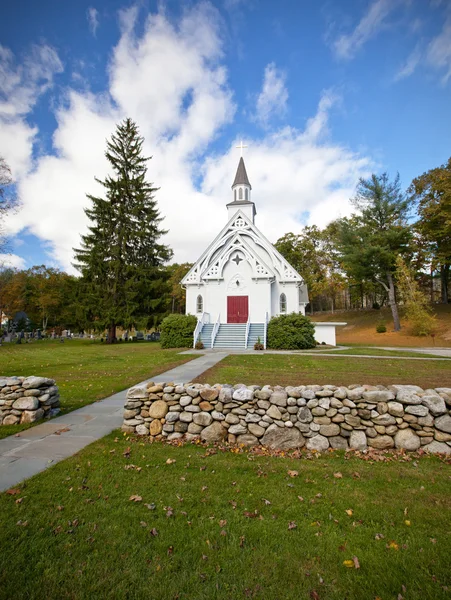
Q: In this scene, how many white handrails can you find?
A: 4